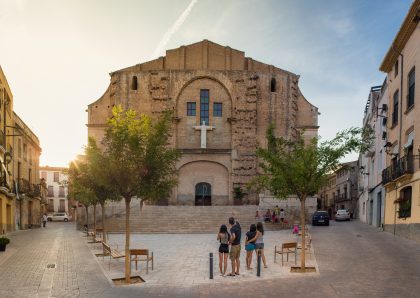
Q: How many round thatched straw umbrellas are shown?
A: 0